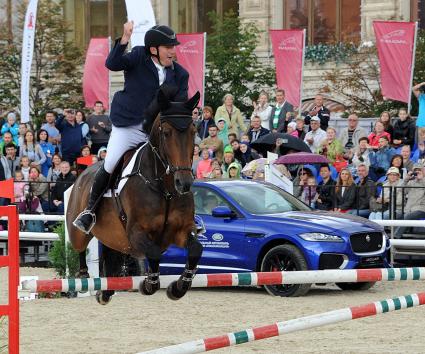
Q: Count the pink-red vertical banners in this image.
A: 4